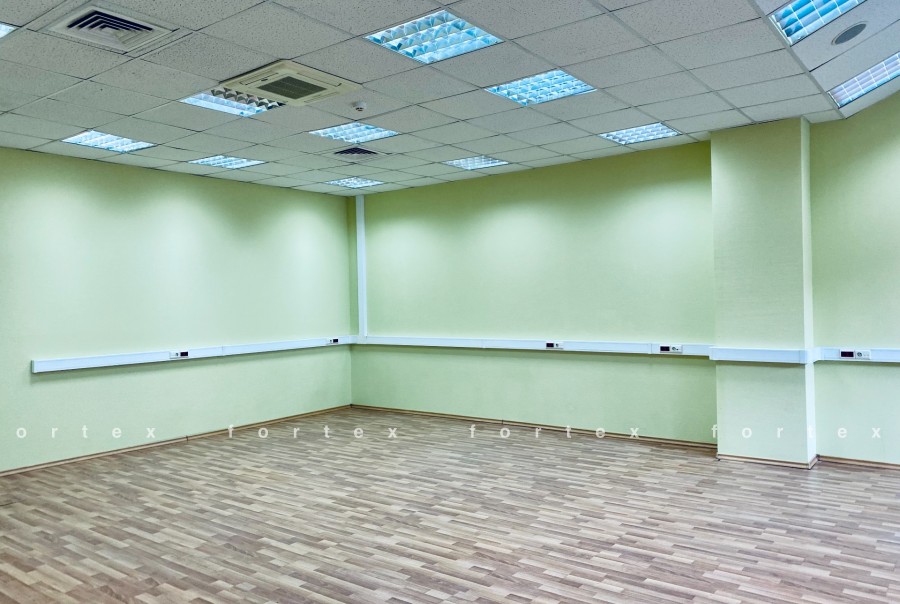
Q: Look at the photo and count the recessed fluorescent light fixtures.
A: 12